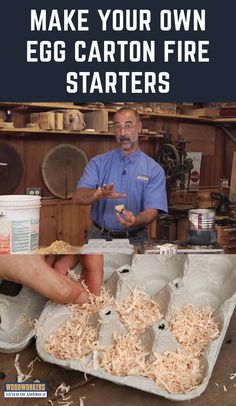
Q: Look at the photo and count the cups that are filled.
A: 6